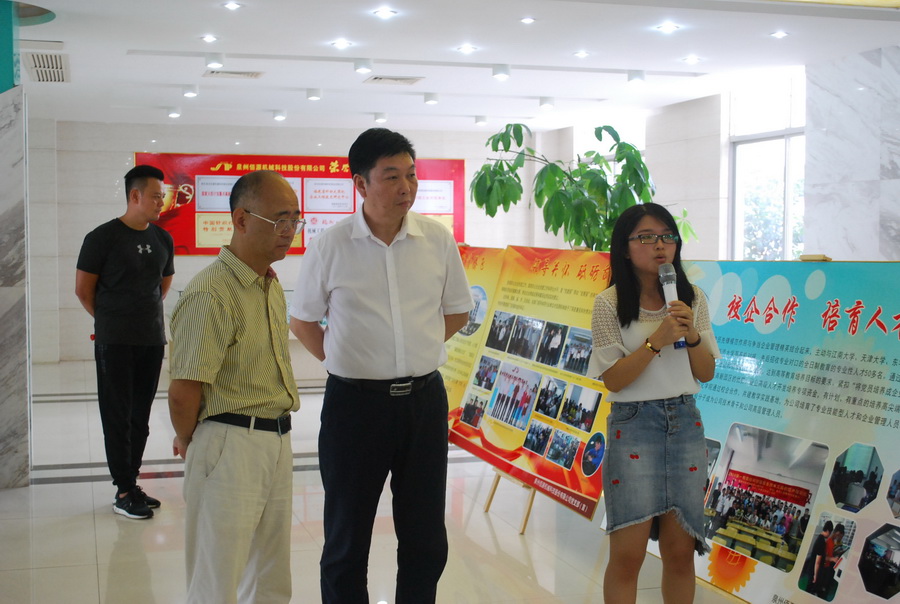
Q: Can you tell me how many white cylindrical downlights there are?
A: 12